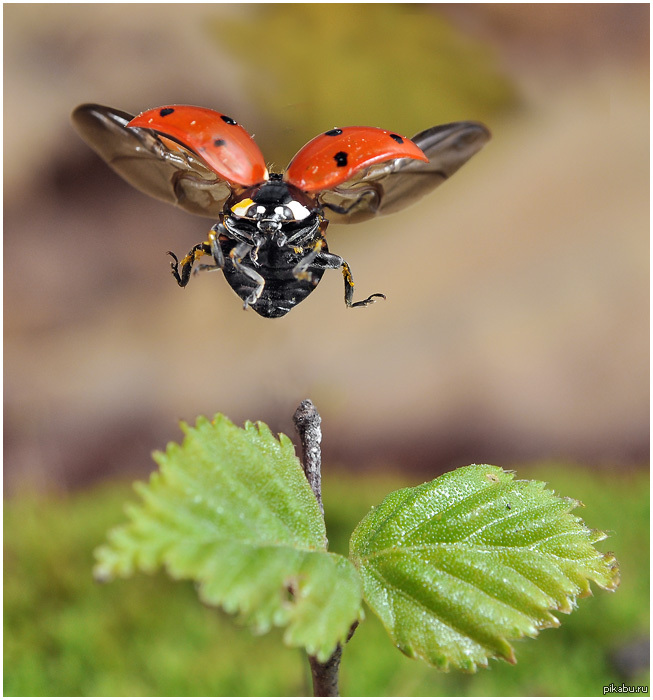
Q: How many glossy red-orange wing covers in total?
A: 2